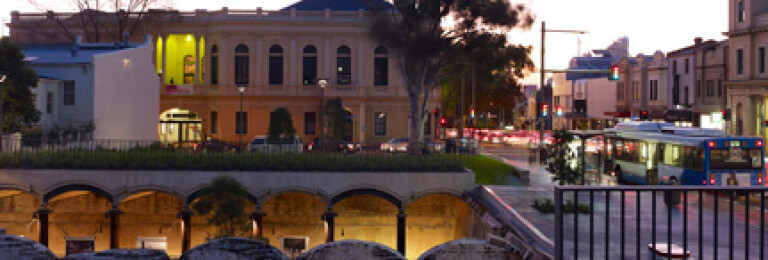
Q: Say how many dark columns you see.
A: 6